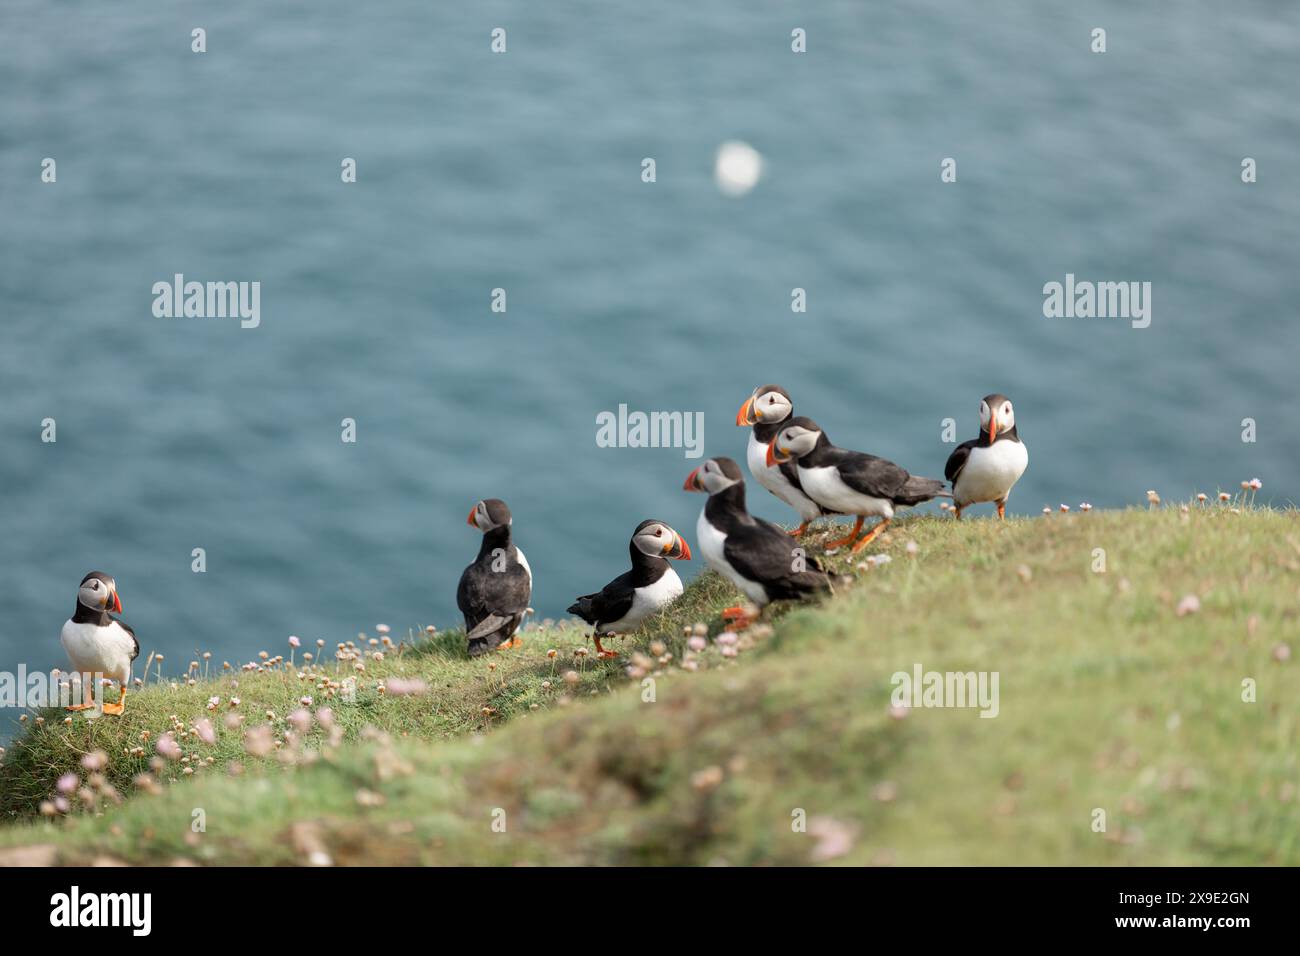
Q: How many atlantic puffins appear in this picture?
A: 7